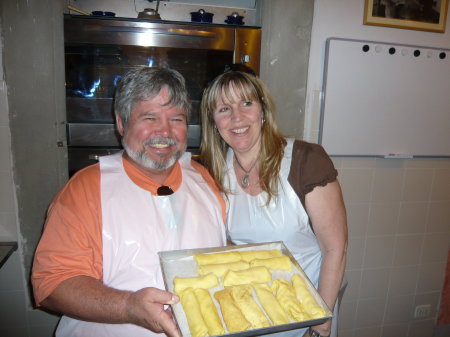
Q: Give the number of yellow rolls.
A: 13